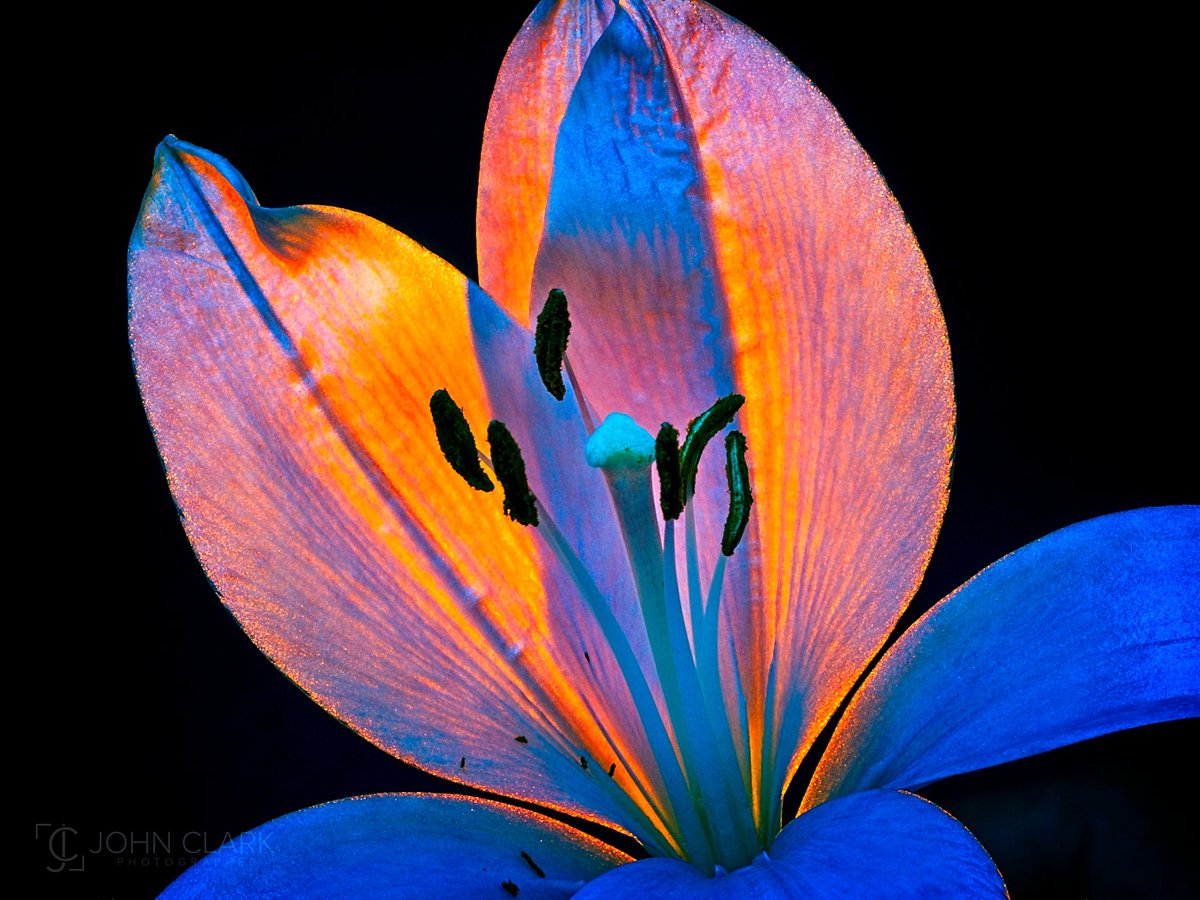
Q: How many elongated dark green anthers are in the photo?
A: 6